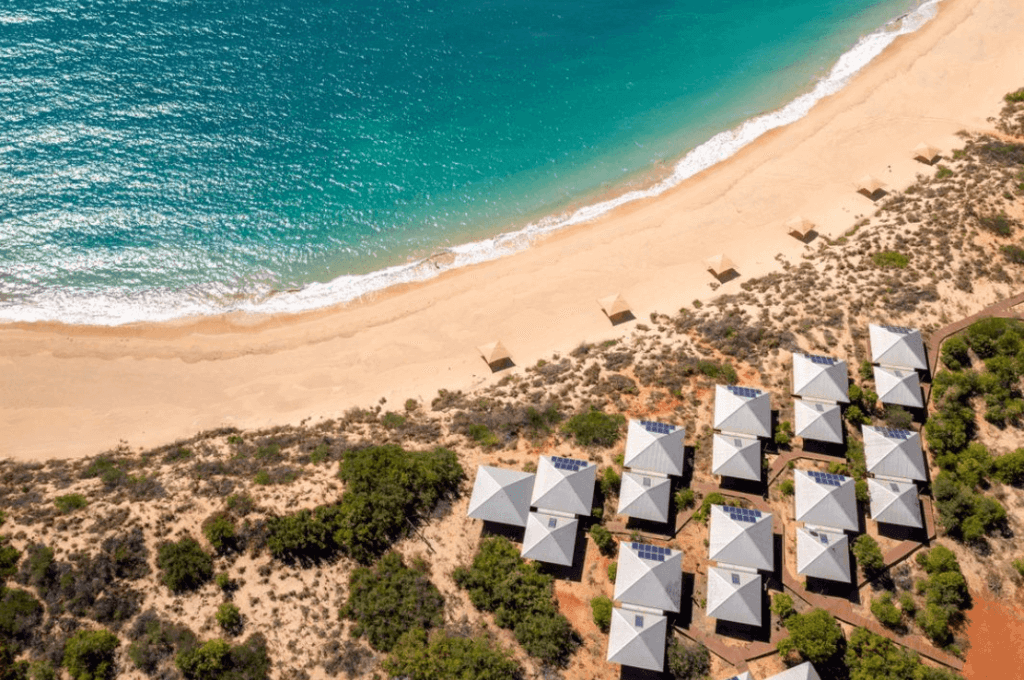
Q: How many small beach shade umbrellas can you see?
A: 6